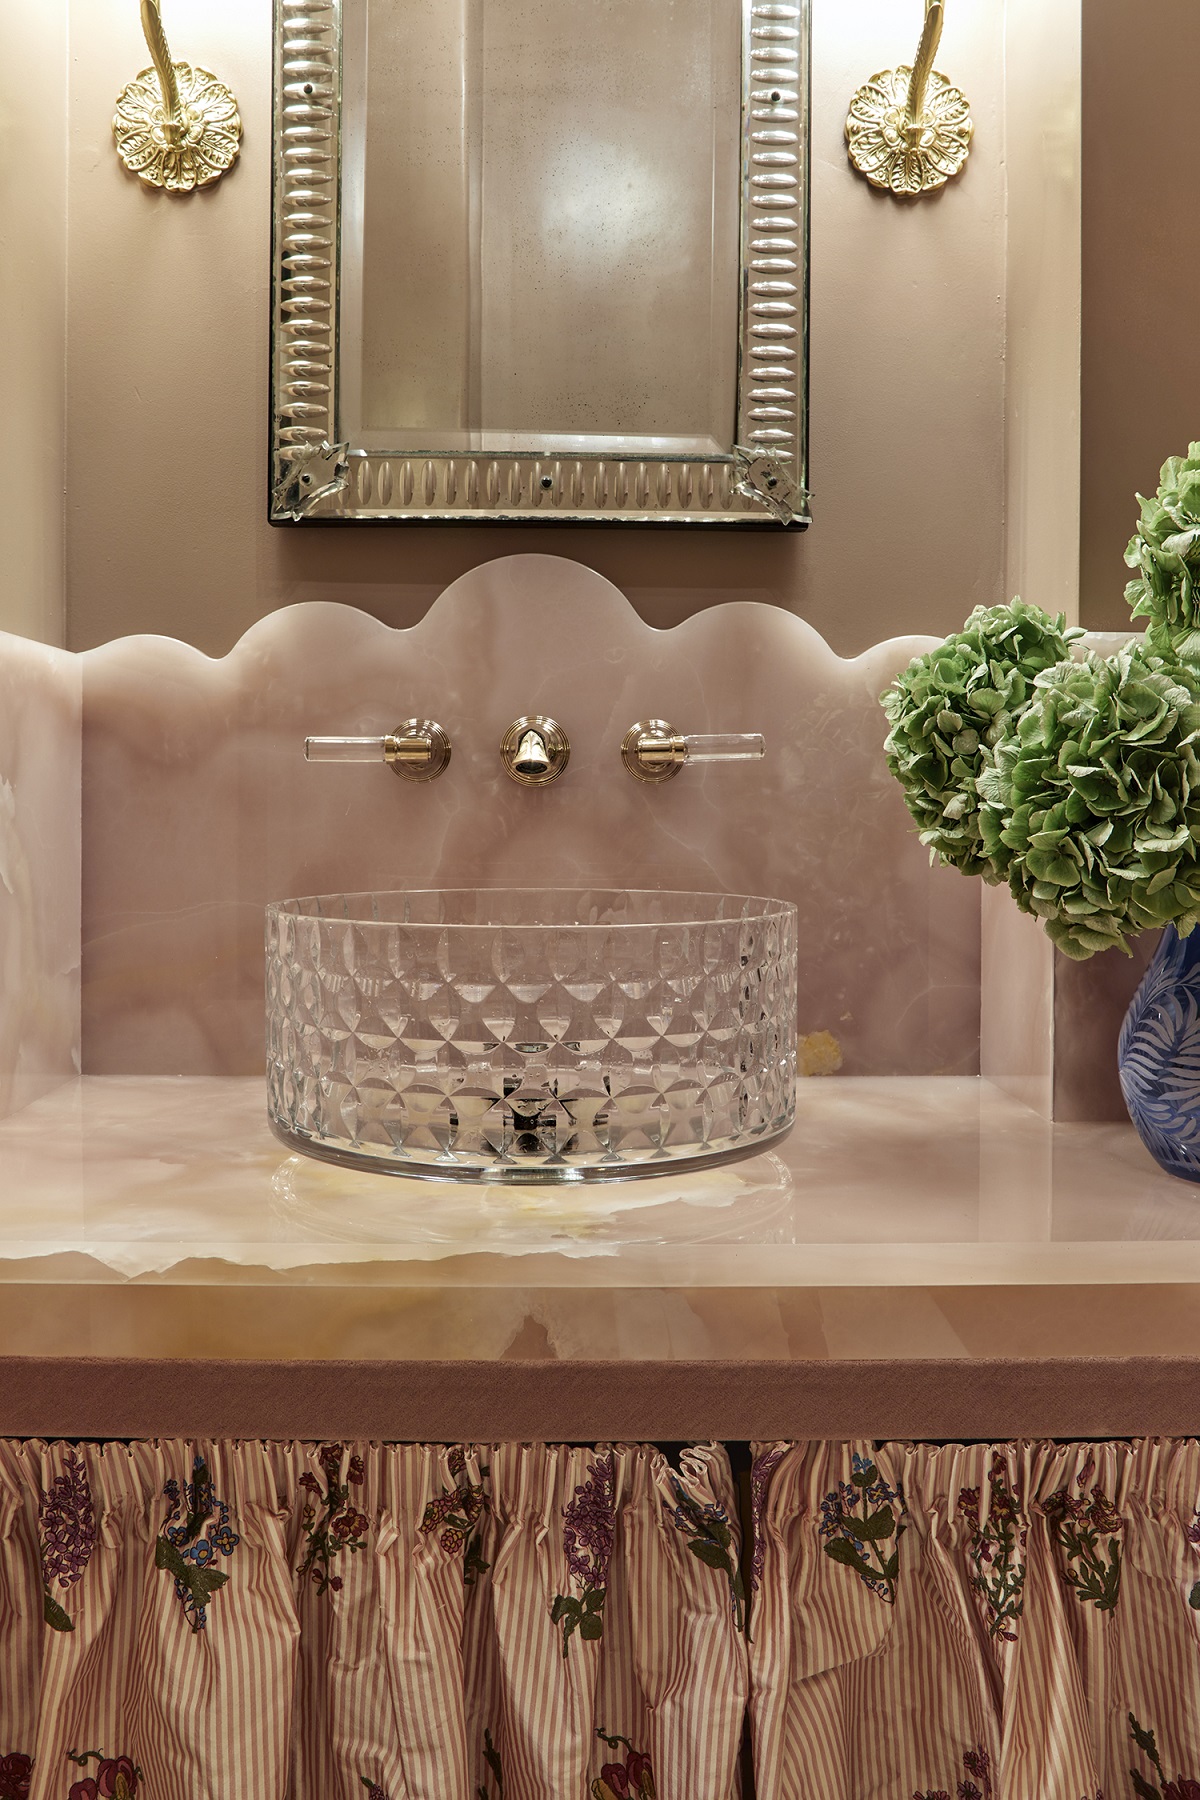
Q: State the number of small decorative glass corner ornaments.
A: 2